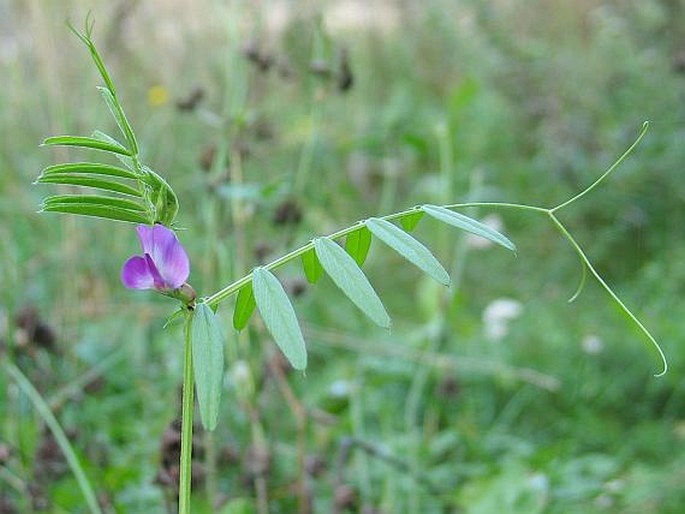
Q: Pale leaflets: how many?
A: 5